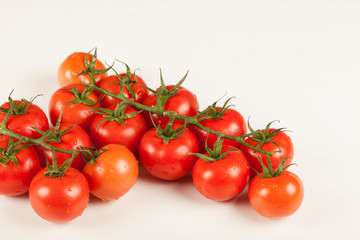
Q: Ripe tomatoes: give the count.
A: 15